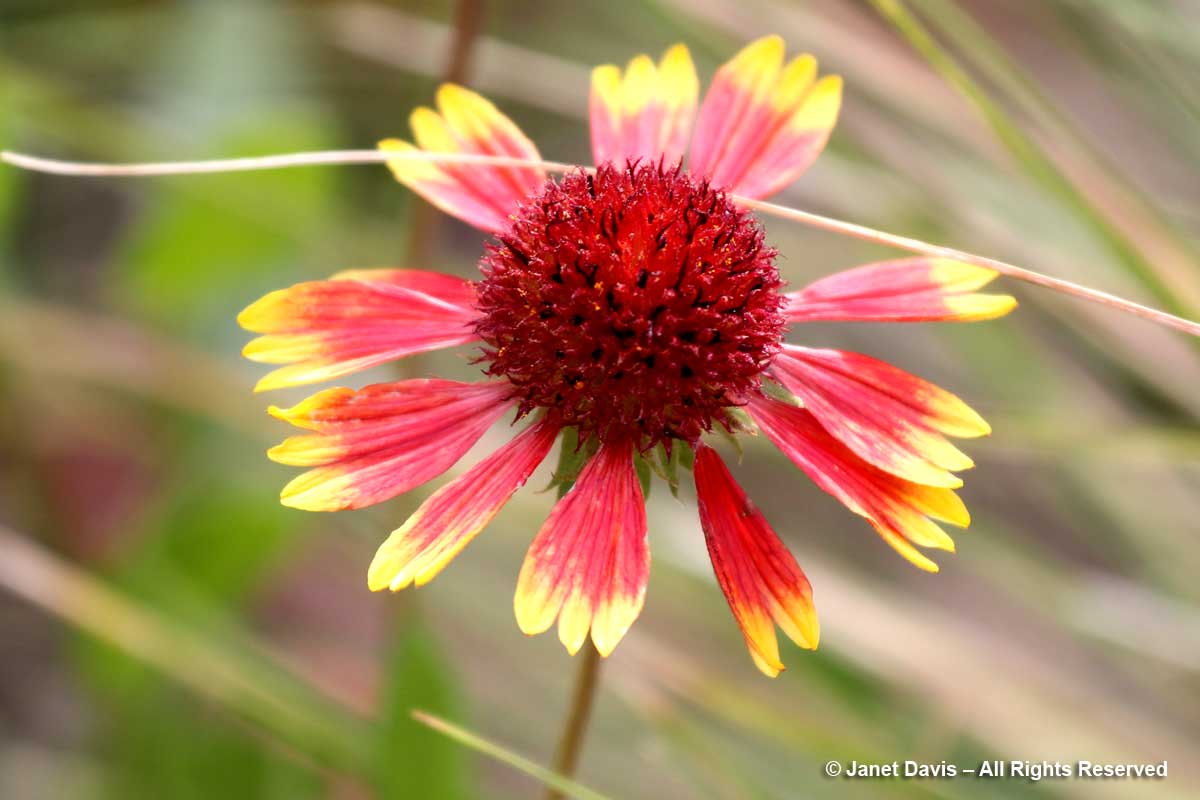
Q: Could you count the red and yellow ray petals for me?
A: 11